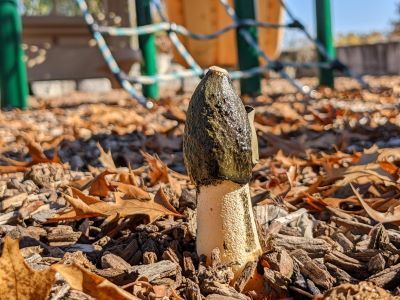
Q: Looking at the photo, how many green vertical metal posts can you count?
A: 4